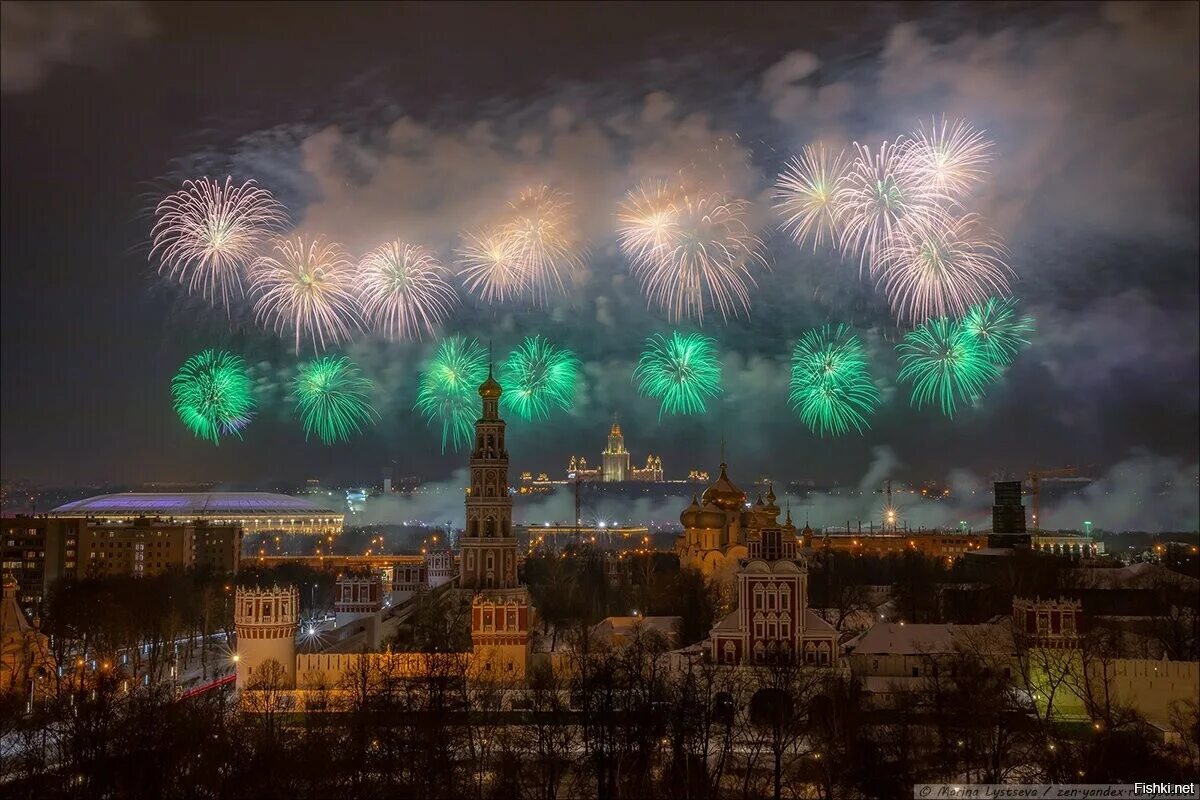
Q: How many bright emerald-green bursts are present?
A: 8